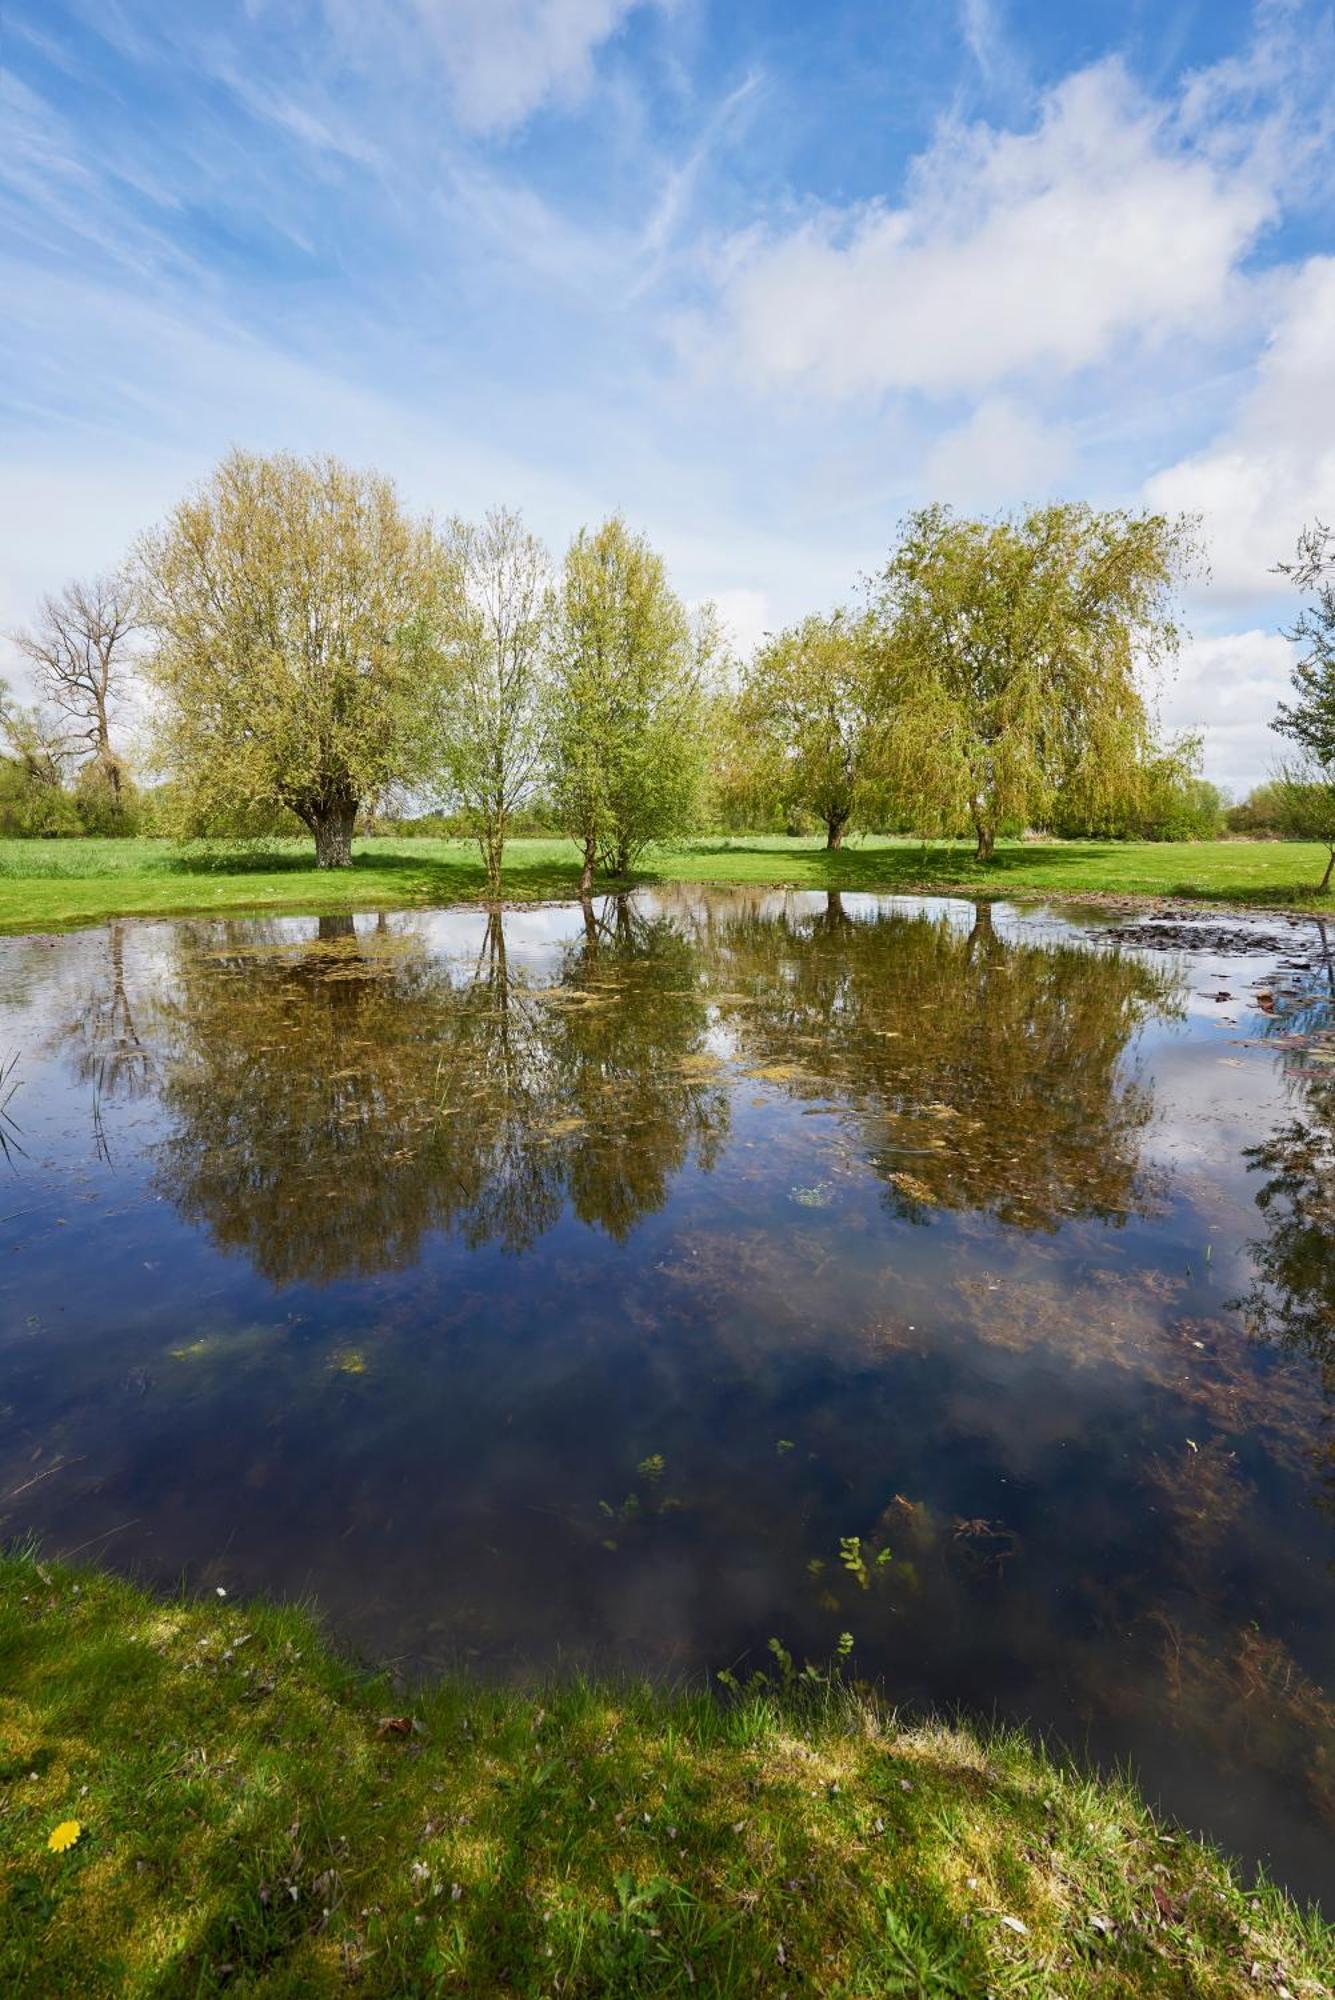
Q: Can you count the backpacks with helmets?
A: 0